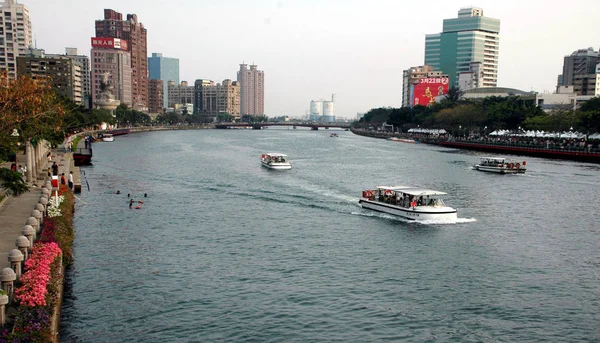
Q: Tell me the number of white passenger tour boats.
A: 3